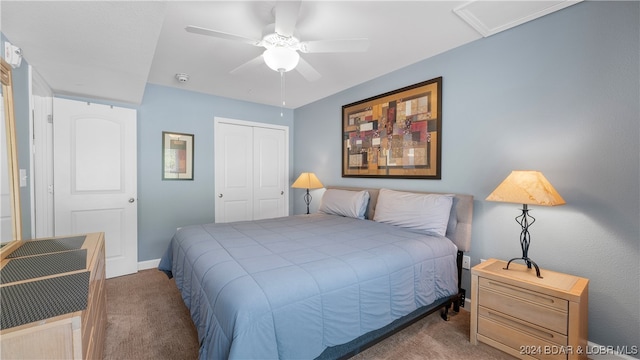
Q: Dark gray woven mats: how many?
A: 3